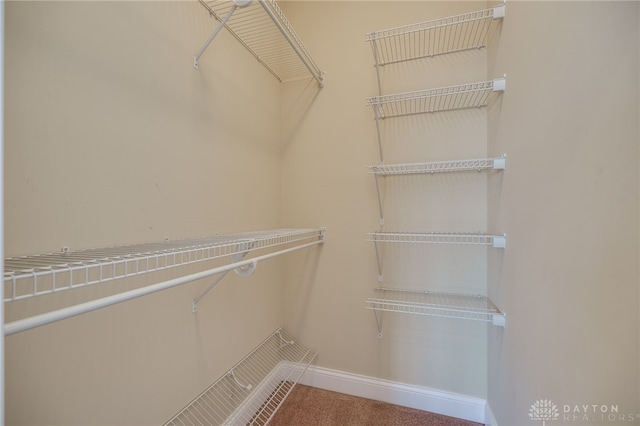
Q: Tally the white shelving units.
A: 8